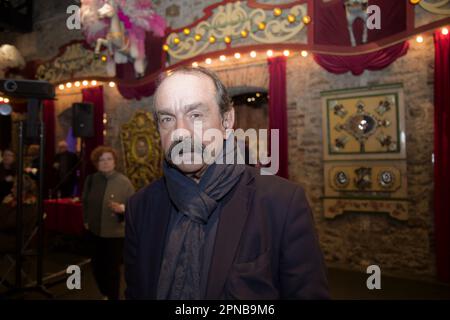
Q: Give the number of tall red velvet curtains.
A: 4